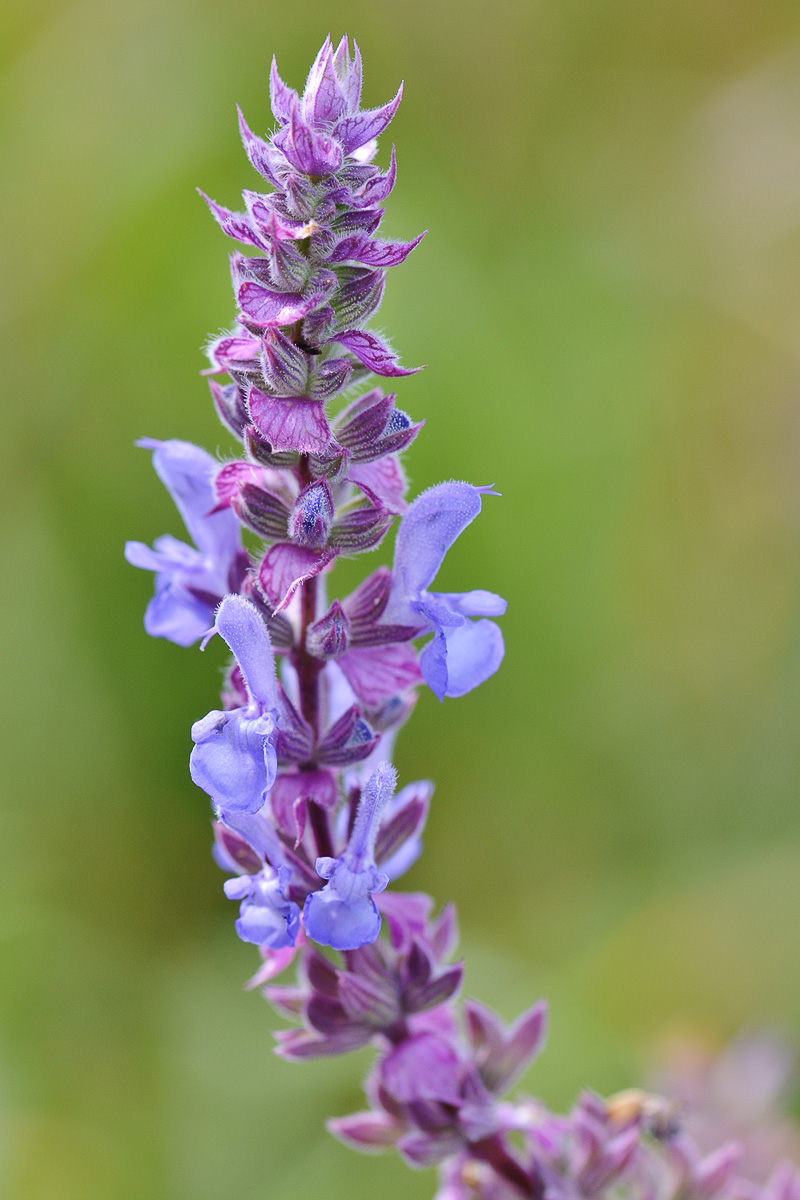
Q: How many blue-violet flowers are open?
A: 5